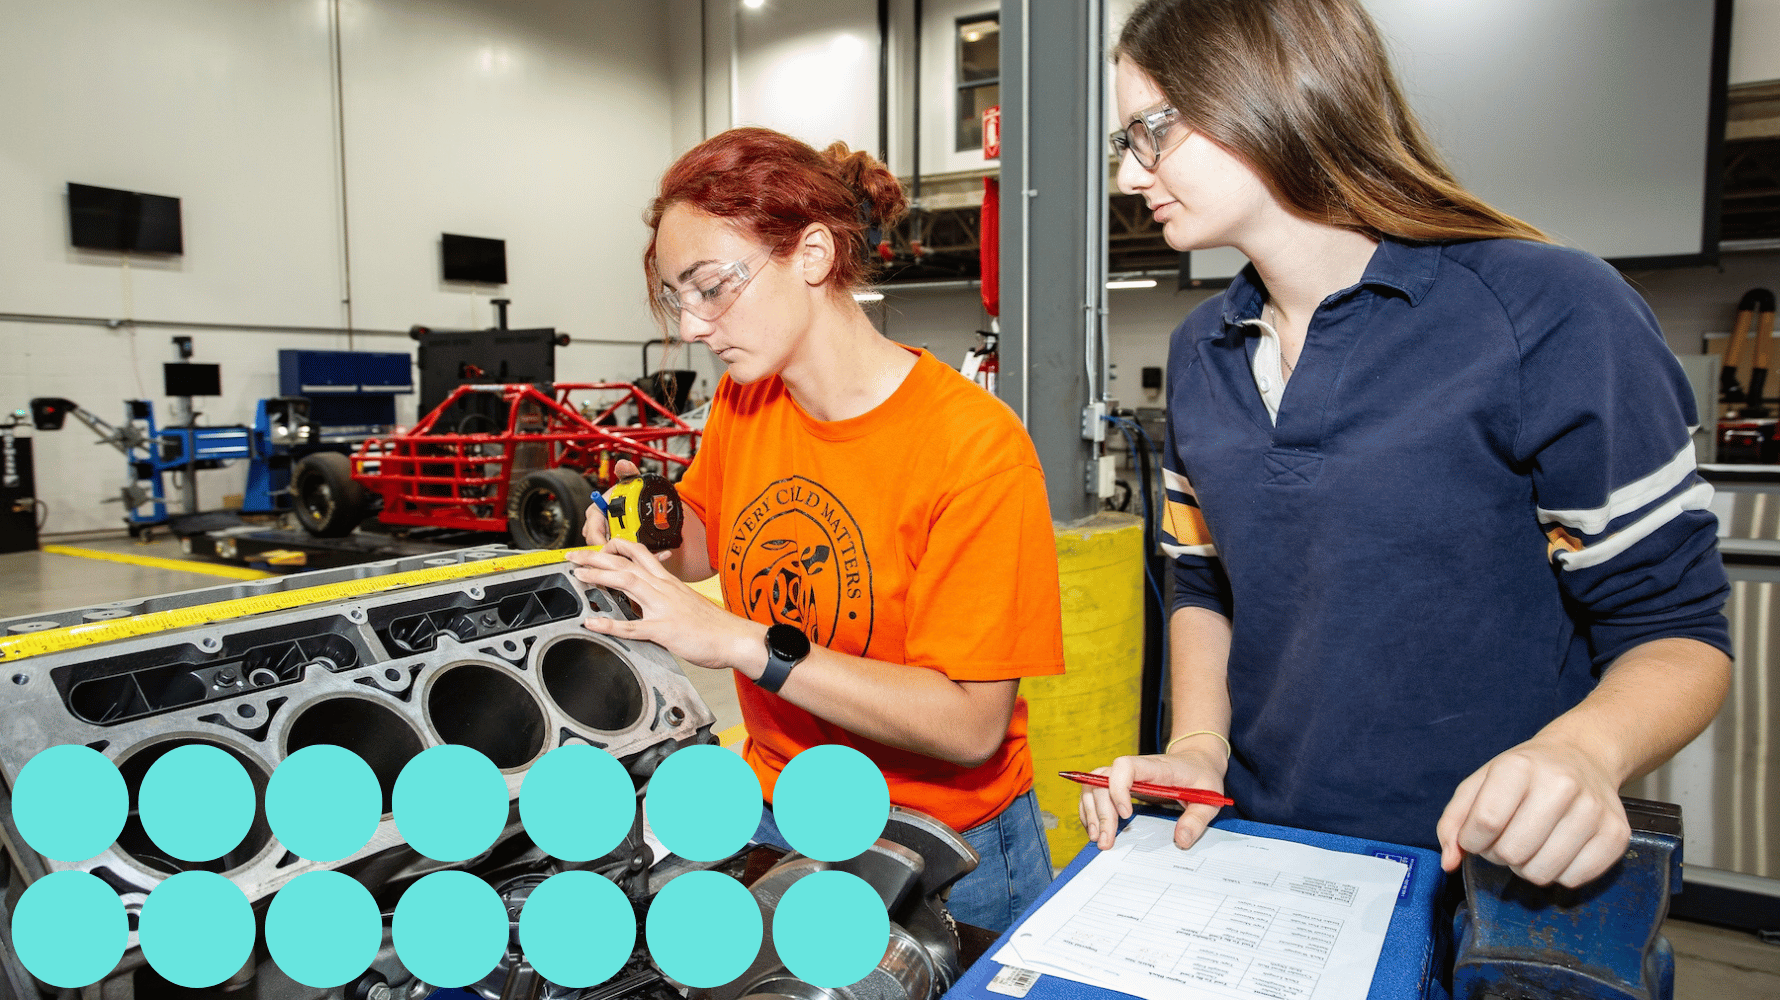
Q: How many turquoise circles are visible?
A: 14